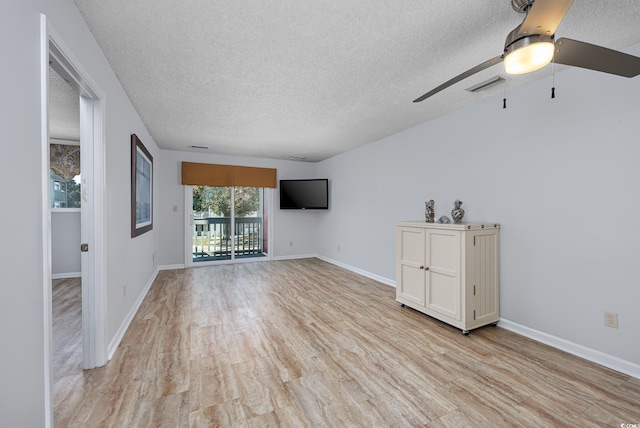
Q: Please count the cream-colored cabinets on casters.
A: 1